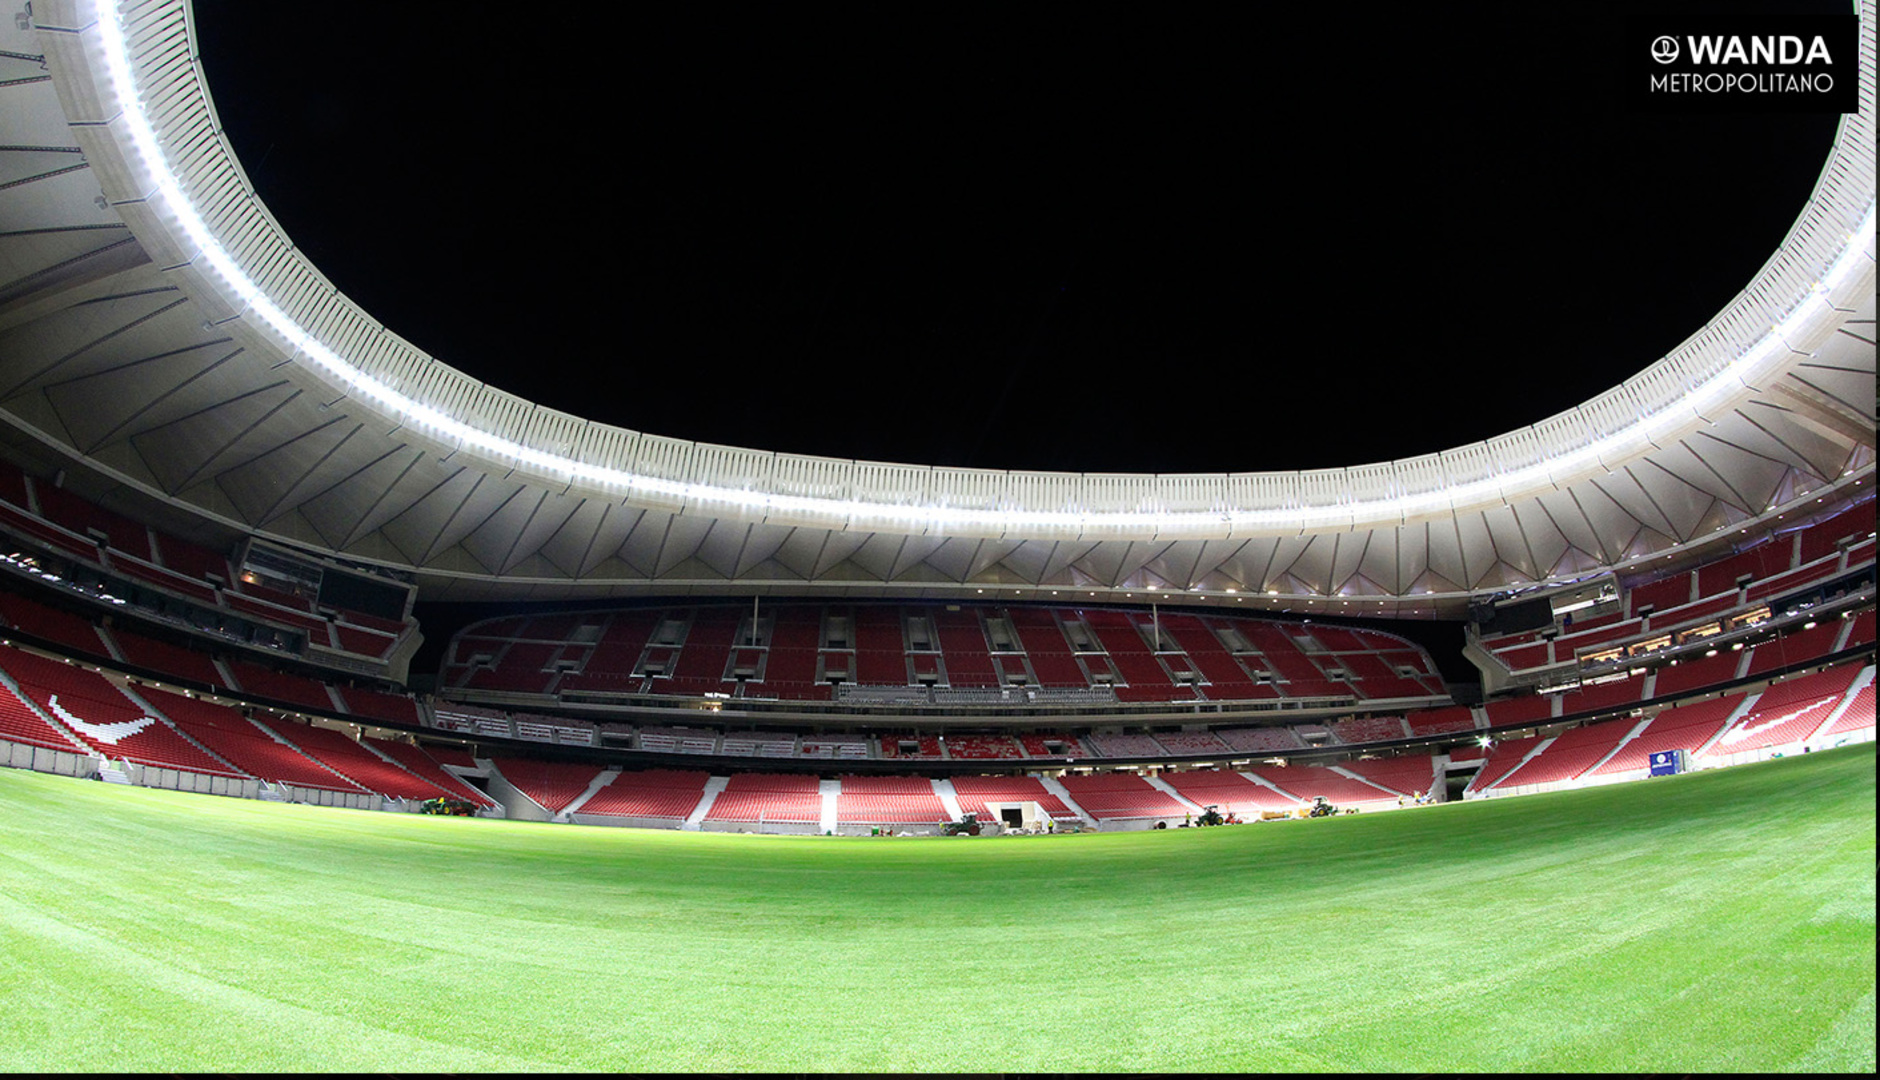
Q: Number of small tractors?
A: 4